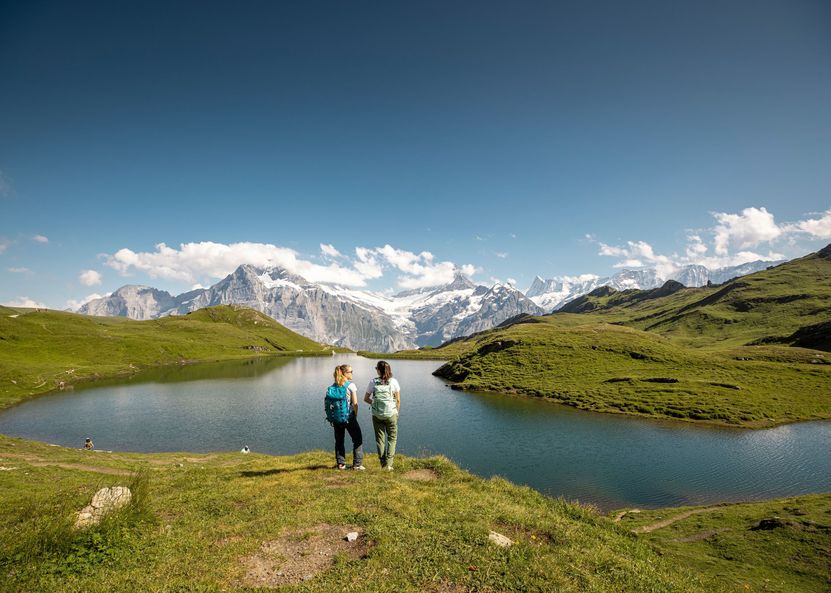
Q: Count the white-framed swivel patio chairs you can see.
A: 0